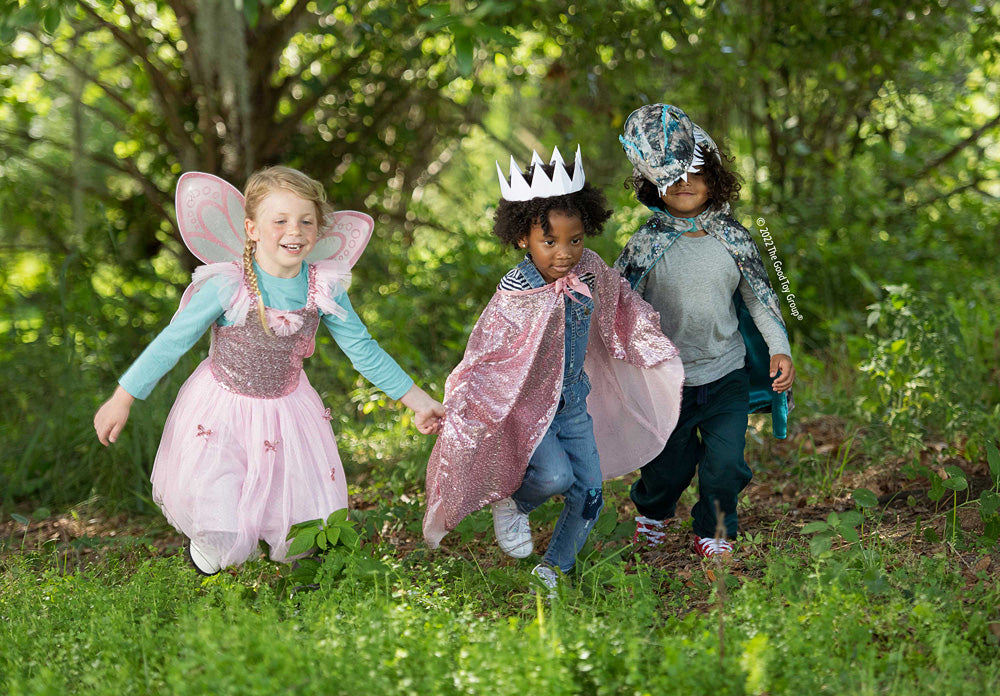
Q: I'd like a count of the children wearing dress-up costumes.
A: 3